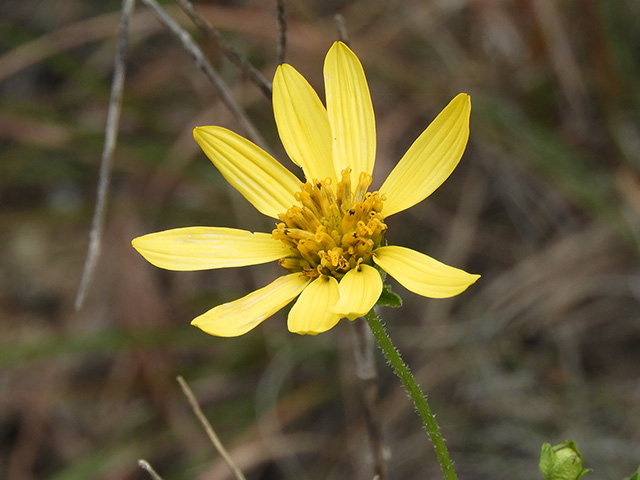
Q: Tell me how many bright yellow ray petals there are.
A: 9